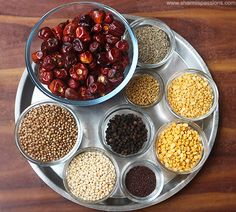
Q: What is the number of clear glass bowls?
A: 9